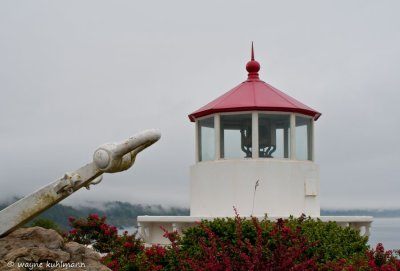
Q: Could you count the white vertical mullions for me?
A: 5